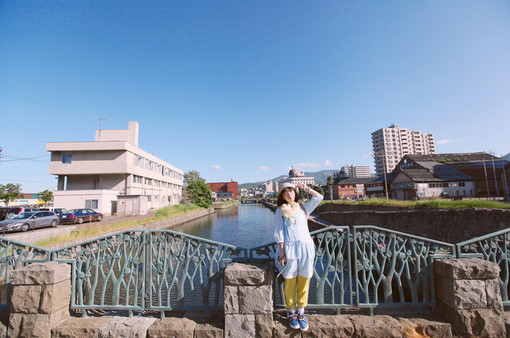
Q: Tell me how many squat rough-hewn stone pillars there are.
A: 3